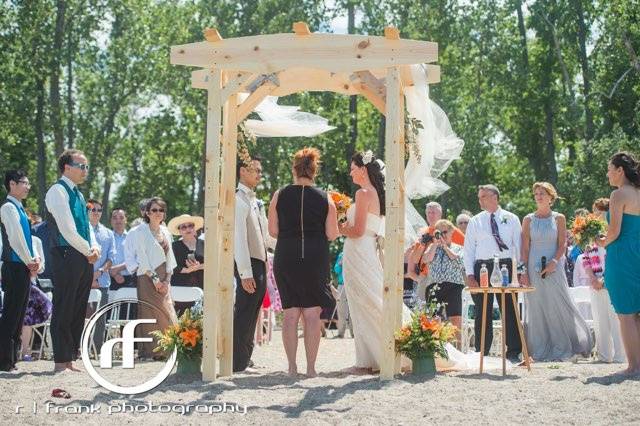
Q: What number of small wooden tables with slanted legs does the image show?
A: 1